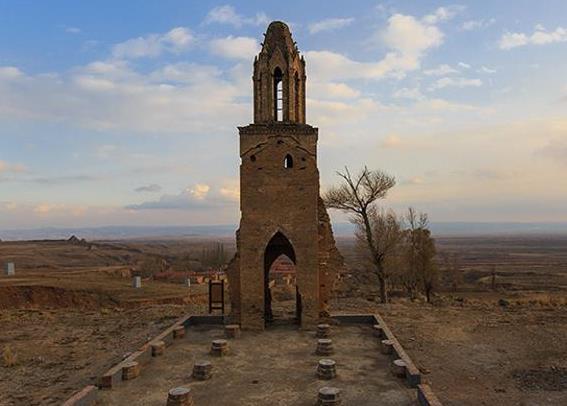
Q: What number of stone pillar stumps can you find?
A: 14